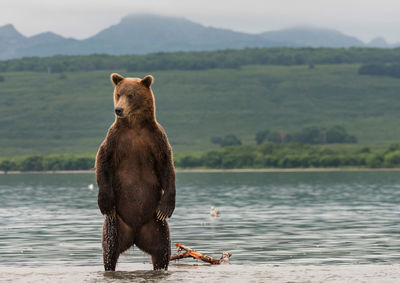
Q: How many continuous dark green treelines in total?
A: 2